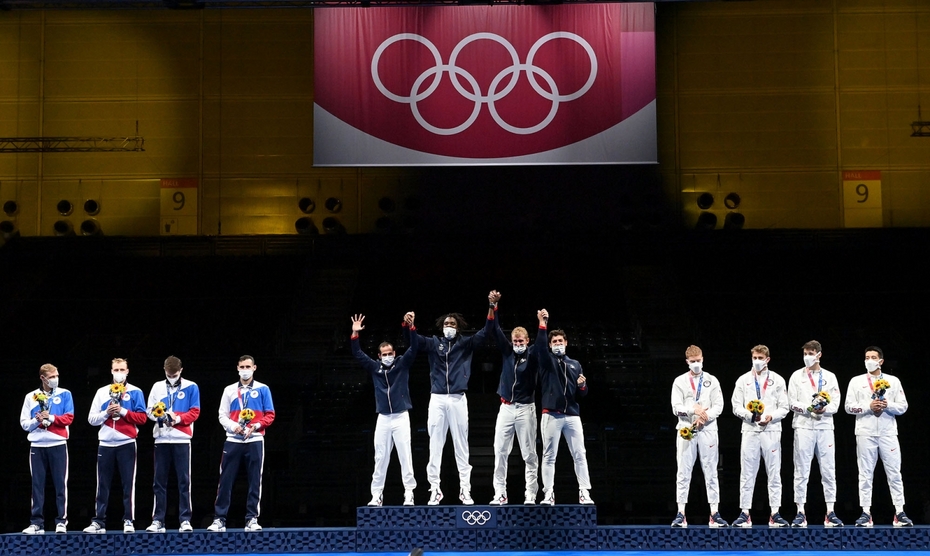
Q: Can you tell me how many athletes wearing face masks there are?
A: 12